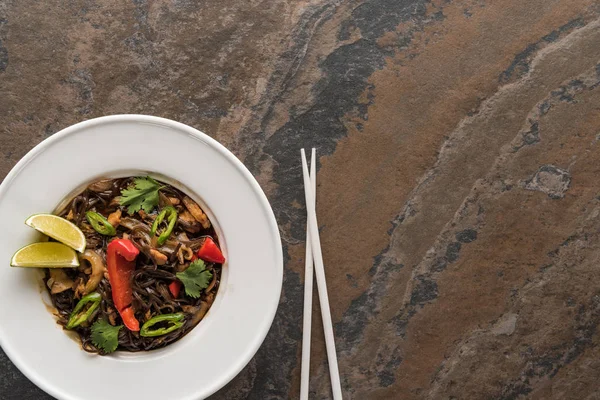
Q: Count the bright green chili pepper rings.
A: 4